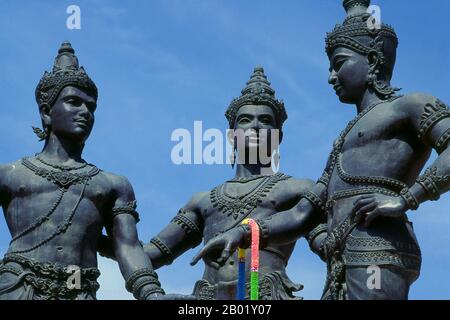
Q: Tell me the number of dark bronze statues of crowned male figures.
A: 3